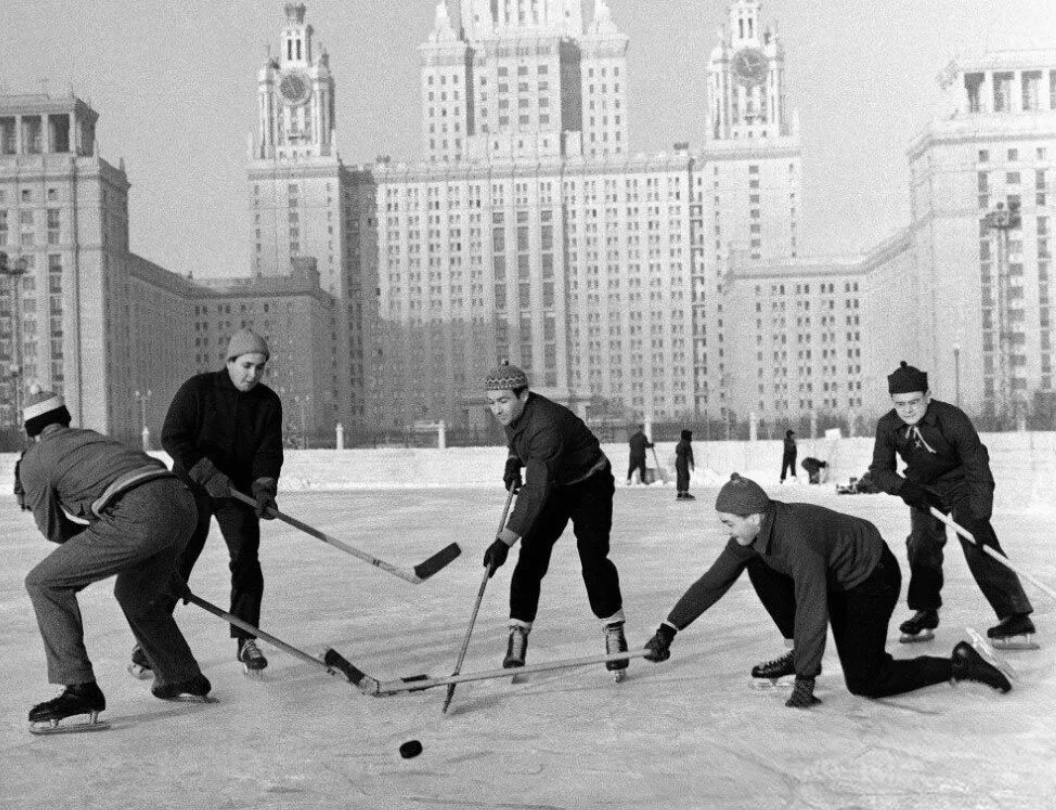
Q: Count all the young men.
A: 5